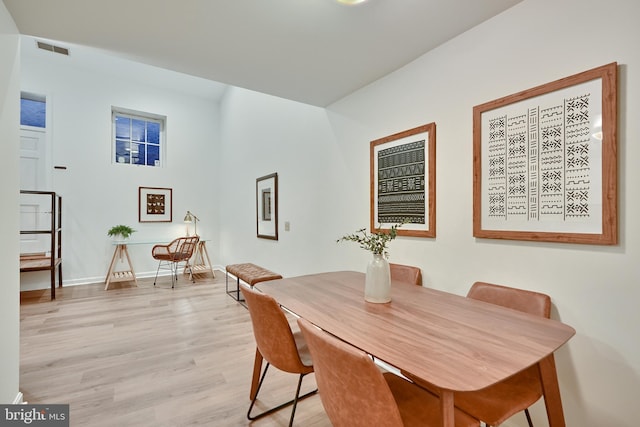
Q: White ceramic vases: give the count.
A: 1